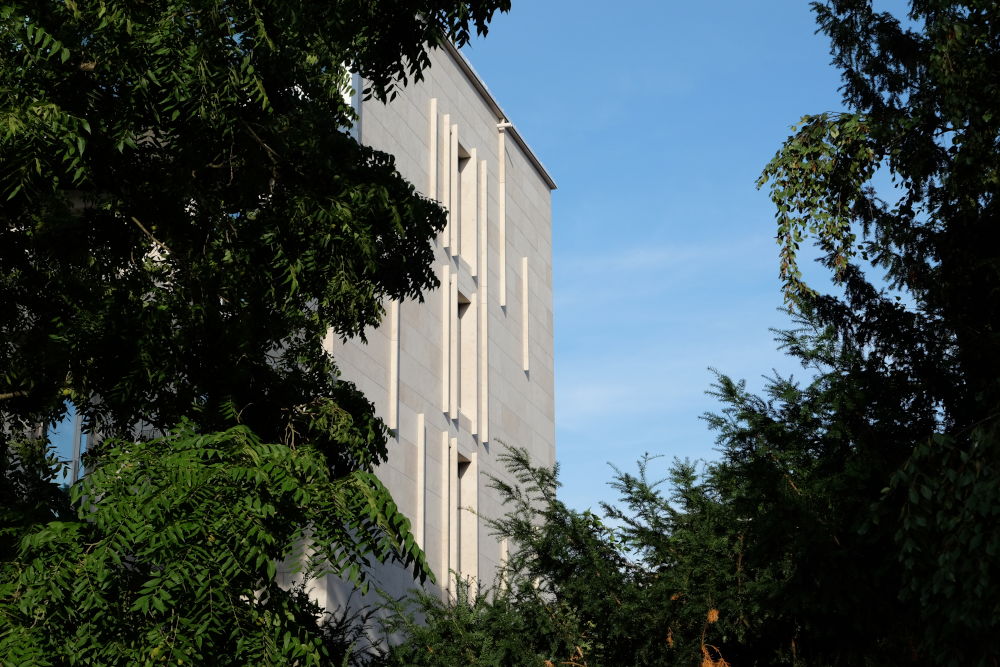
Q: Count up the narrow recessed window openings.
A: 3